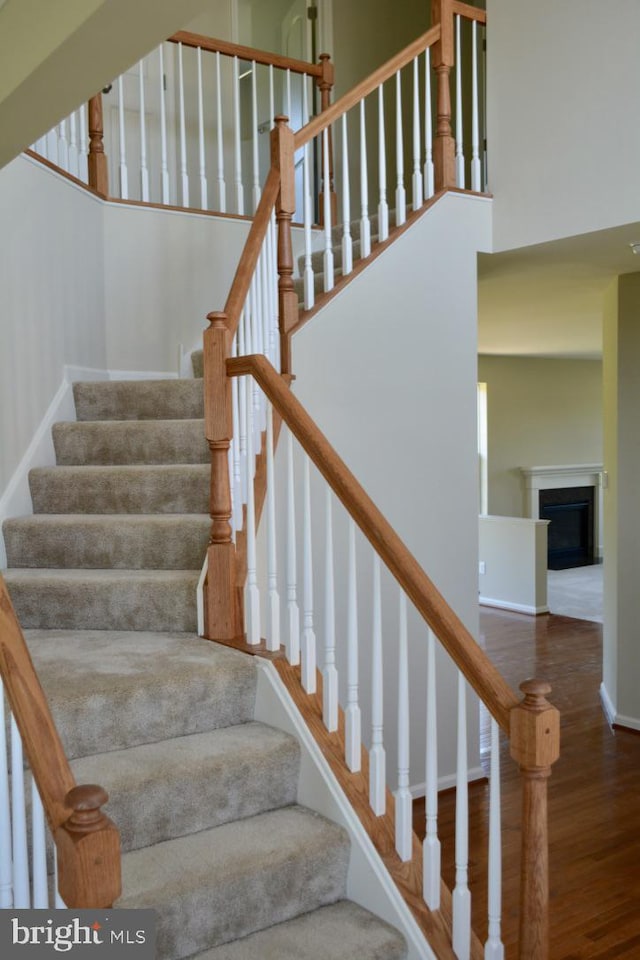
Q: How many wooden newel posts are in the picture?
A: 7